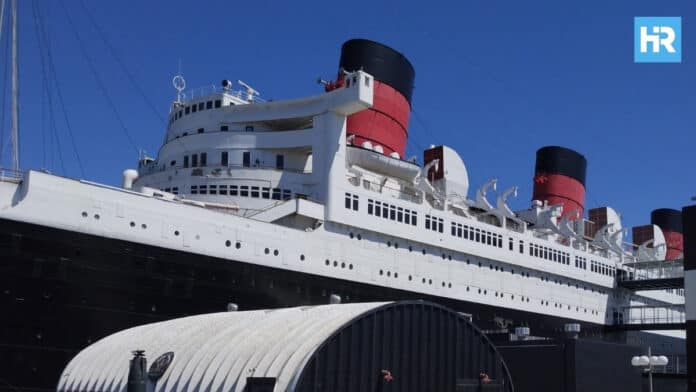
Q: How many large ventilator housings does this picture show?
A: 3